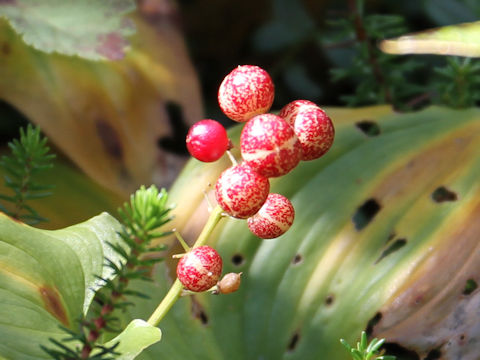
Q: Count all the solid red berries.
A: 1